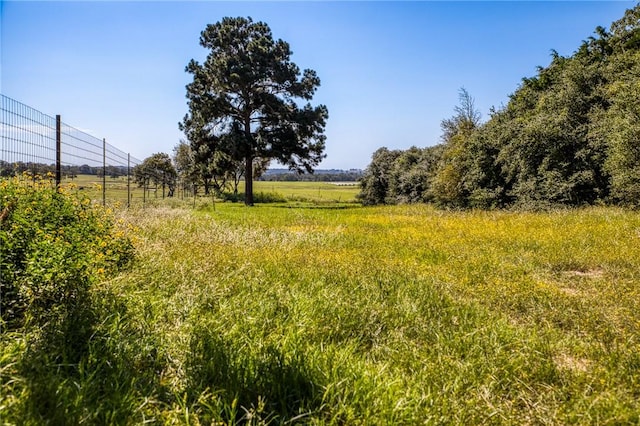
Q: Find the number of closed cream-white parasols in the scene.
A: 0